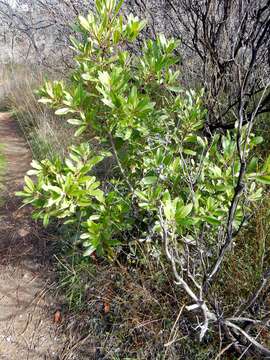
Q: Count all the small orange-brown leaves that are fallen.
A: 2